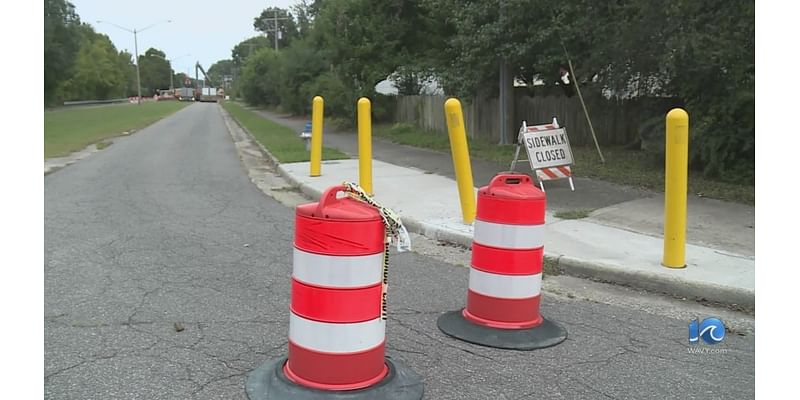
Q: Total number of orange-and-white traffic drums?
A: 2